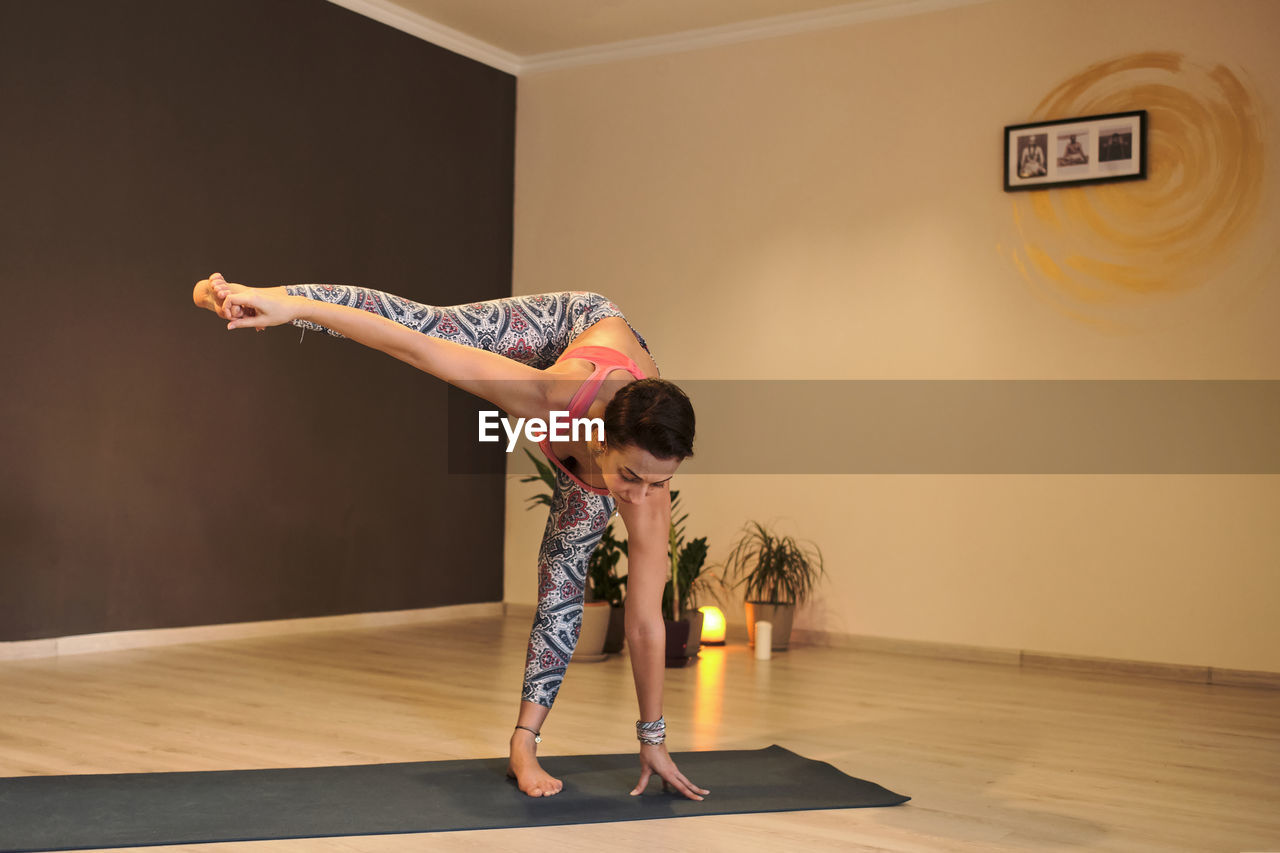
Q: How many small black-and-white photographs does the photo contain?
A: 3